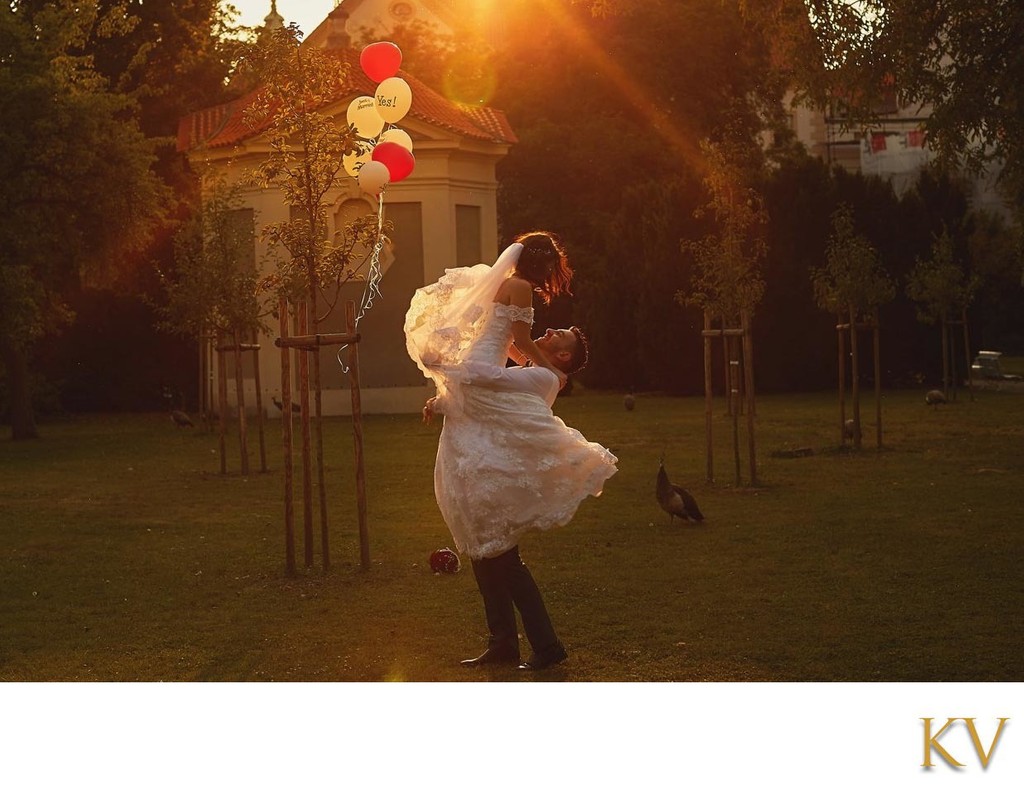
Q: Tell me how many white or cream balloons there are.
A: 5